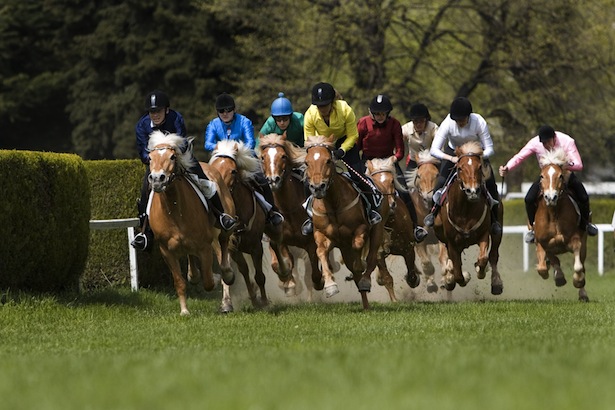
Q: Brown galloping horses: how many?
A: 8